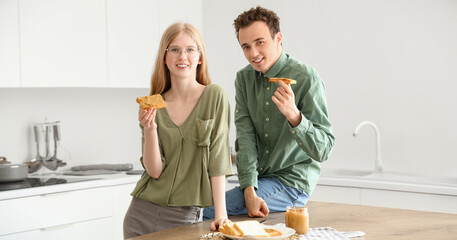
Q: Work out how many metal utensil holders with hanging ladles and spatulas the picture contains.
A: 1